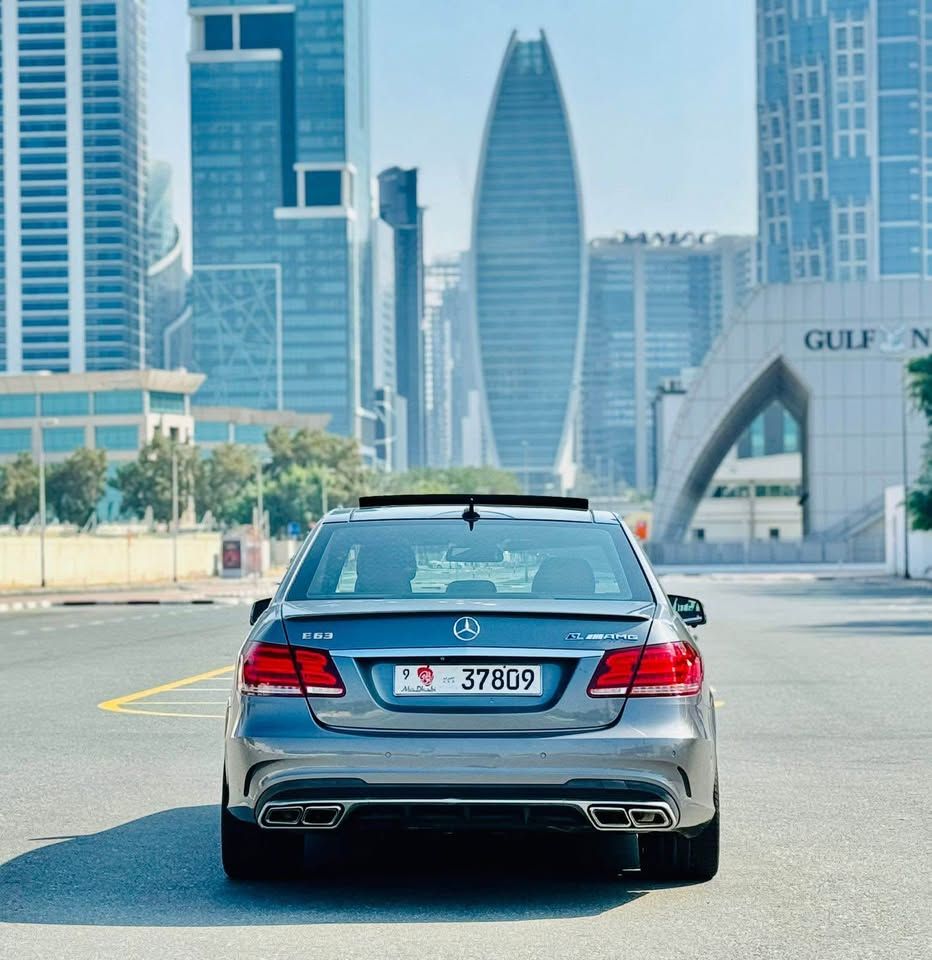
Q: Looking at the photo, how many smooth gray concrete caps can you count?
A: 0